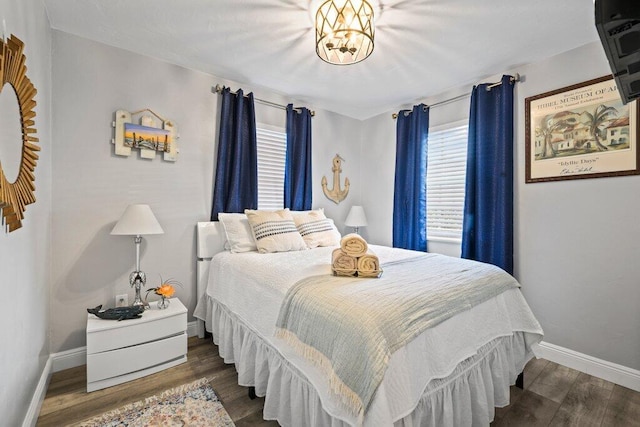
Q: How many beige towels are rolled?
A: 3